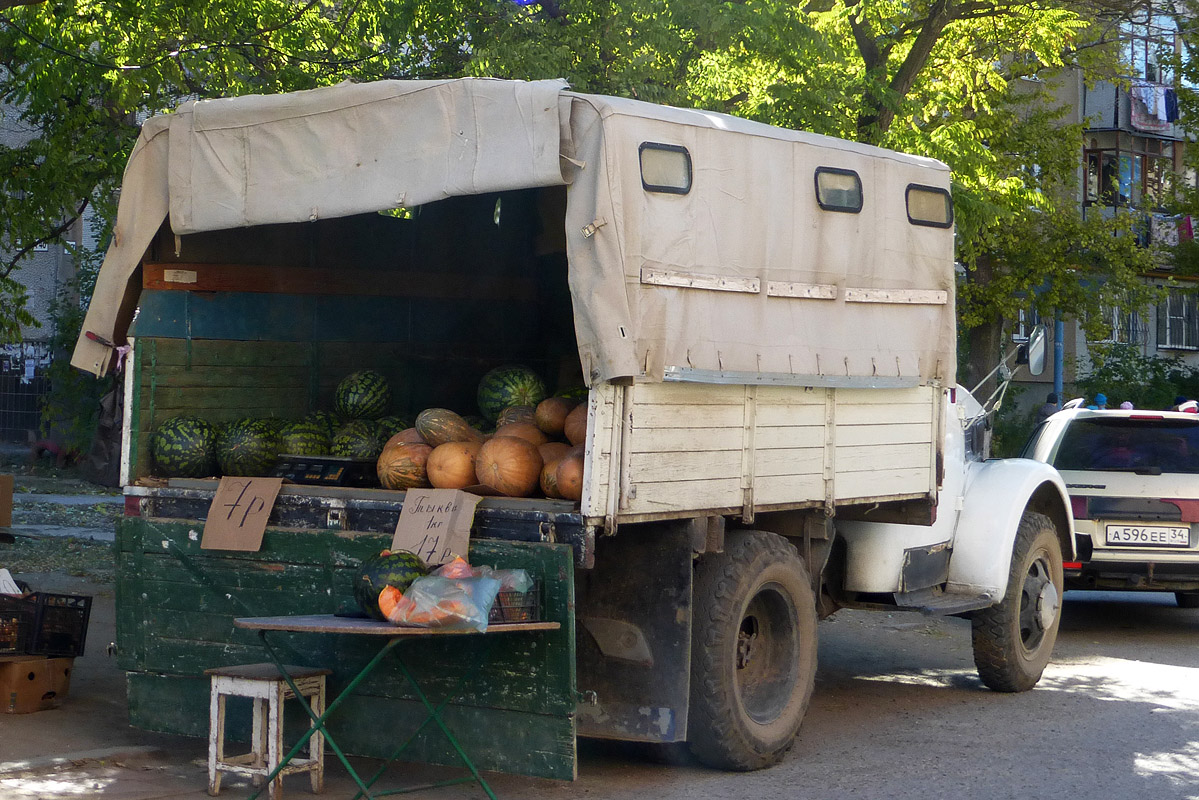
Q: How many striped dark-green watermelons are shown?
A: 11